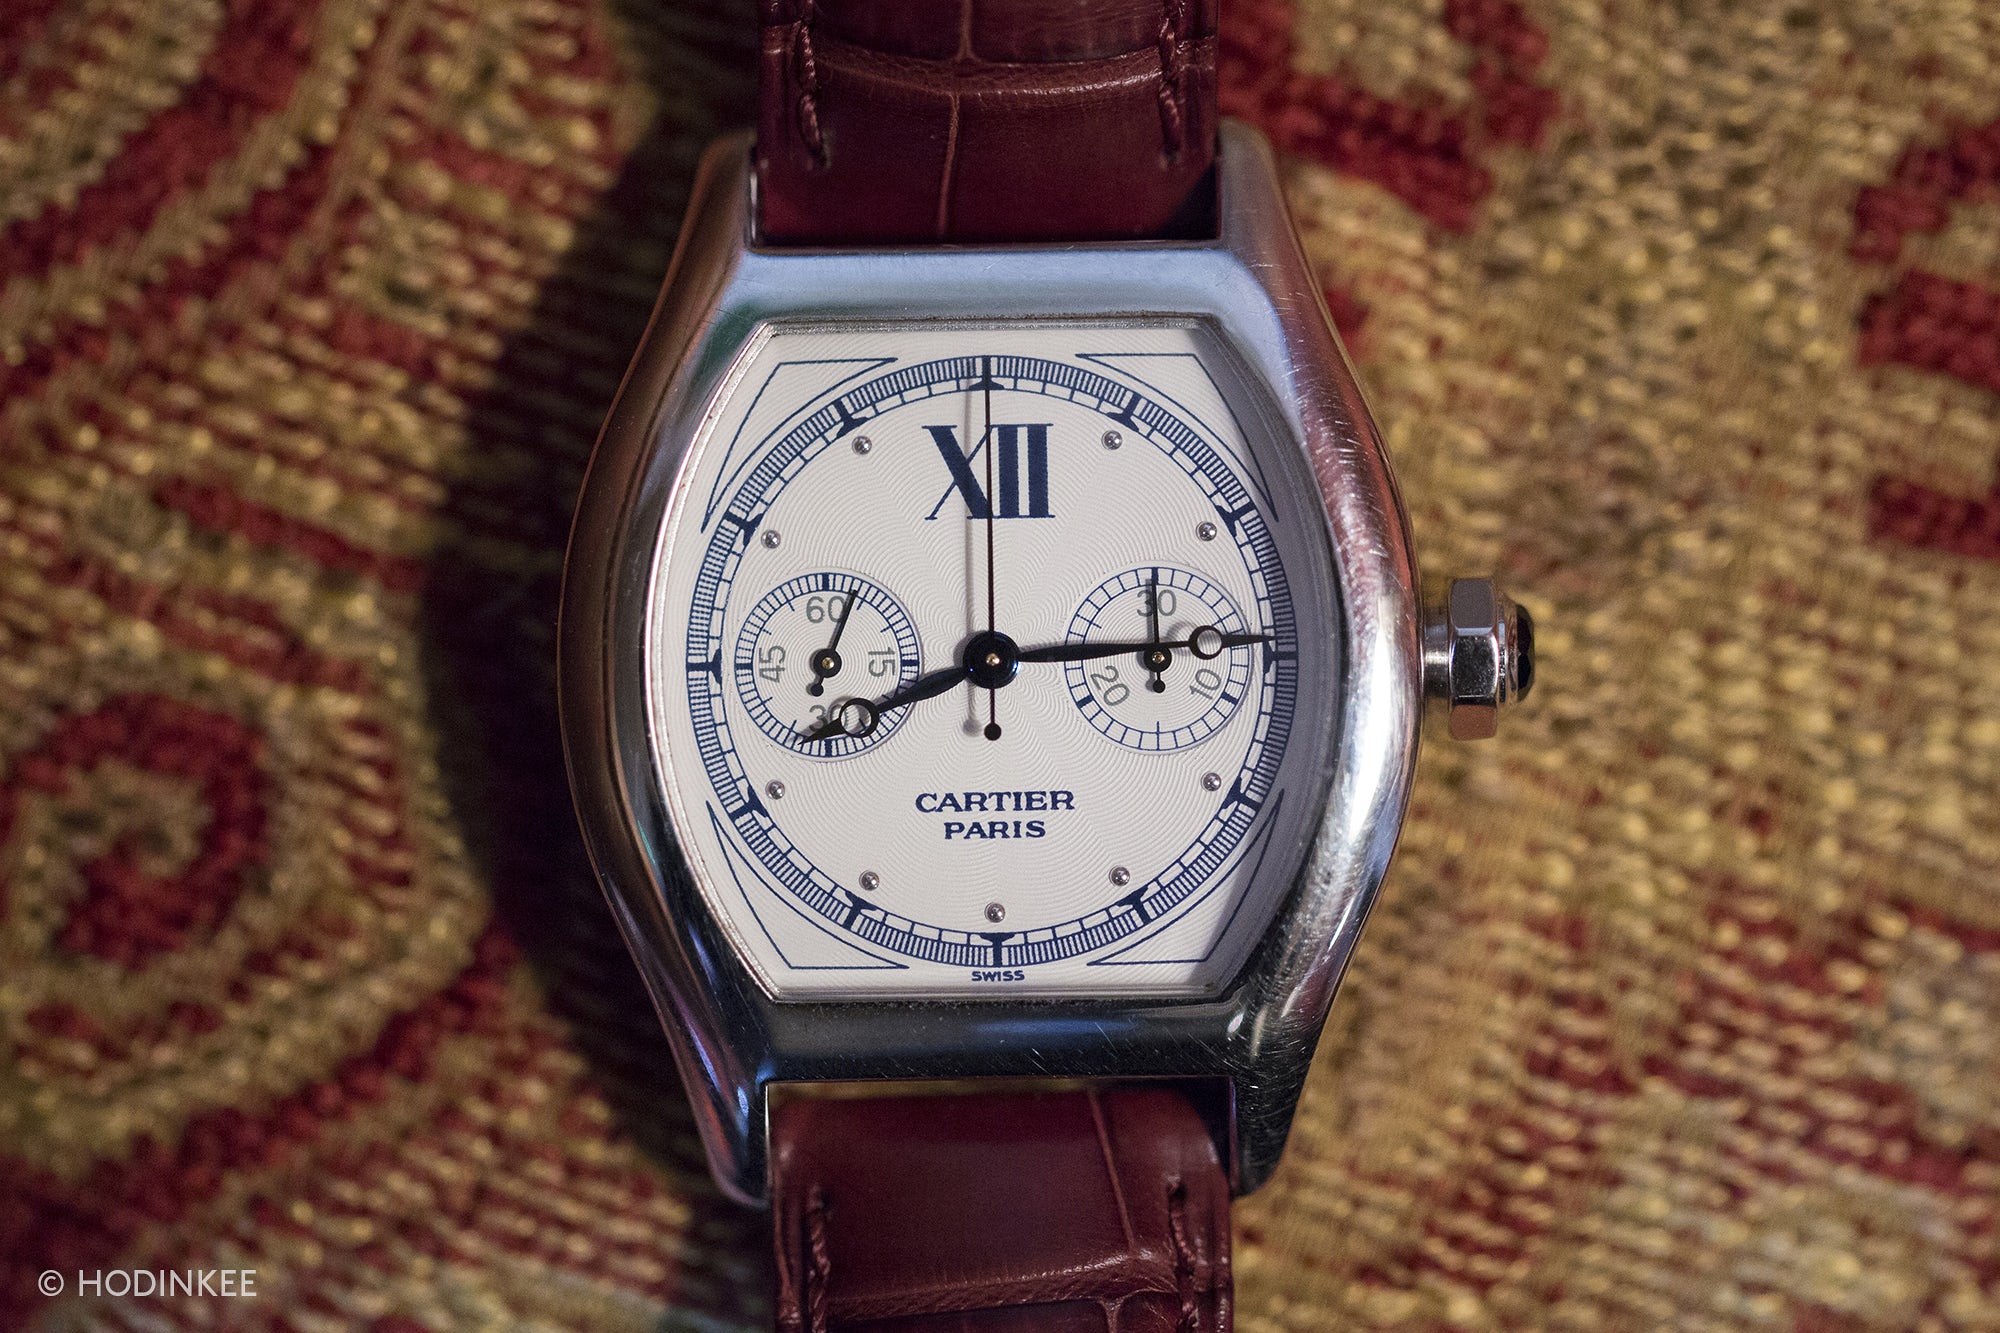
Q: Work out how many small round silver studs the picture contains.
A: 9